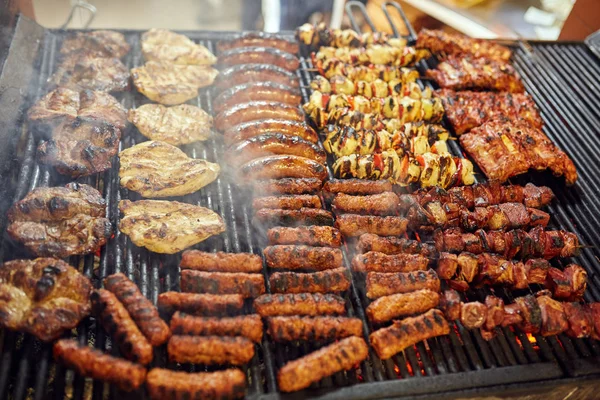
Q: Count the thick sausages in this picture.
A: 8